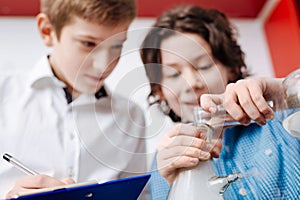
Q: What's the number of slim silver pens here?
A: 1